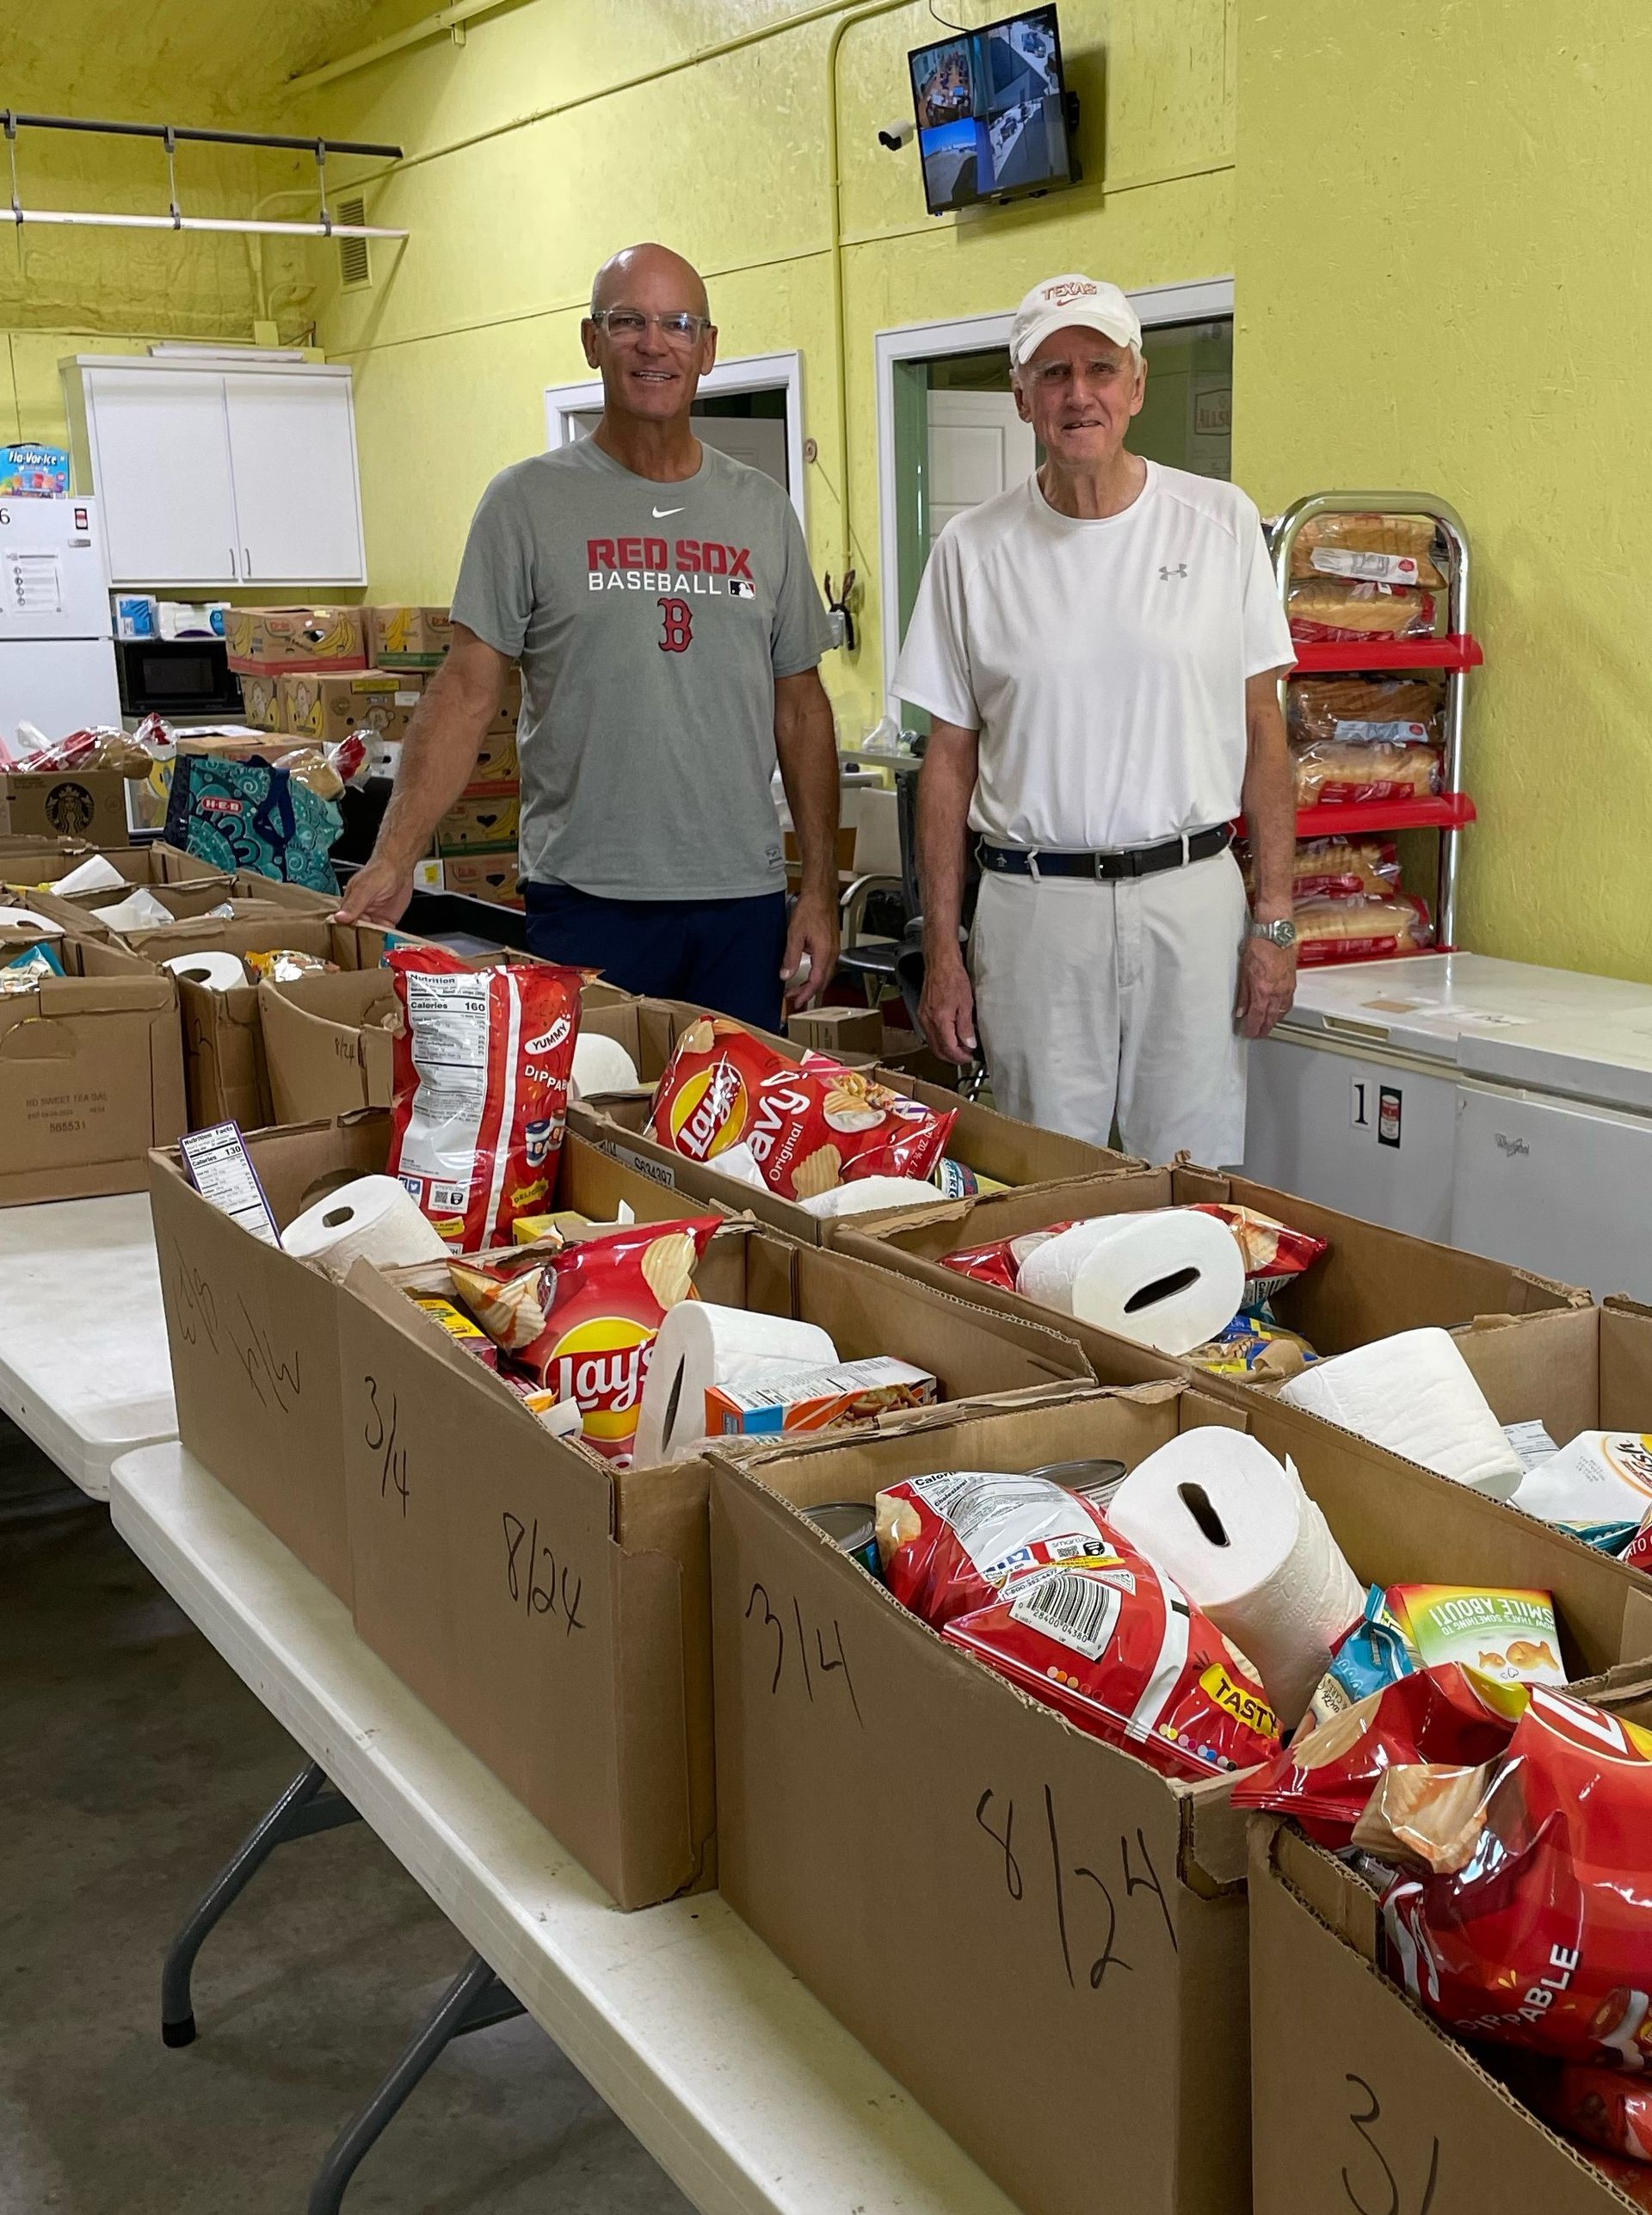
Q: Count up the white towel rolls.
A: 11